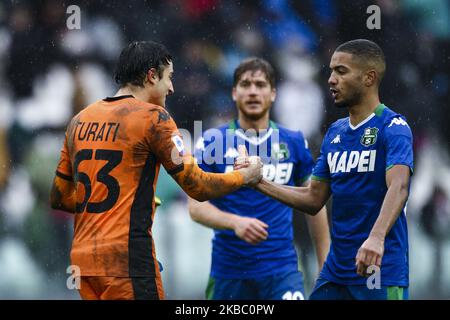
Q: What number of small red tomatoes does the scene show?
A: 0